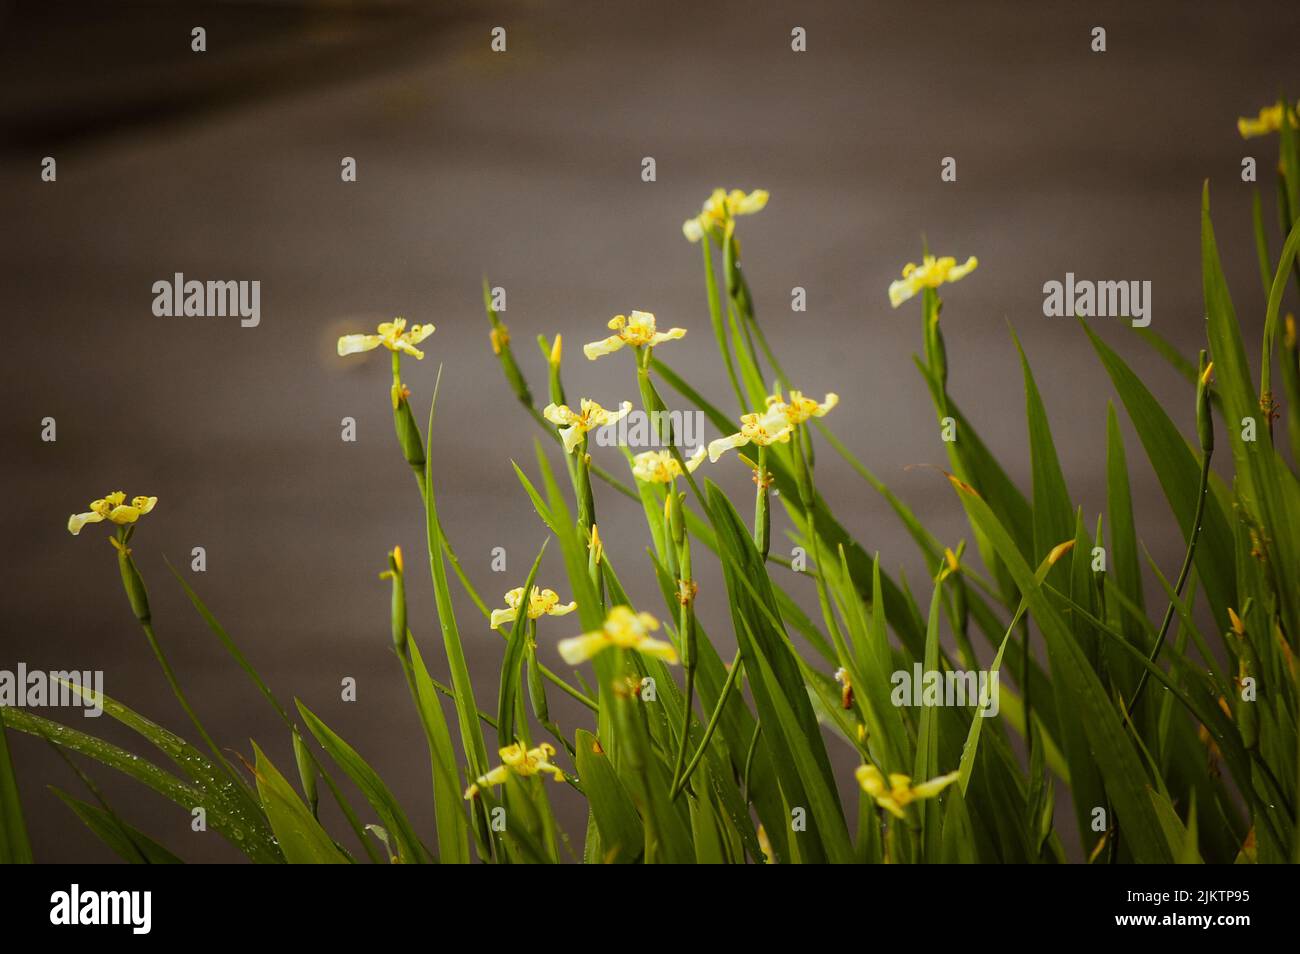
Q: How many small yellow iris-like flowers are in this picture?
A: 14